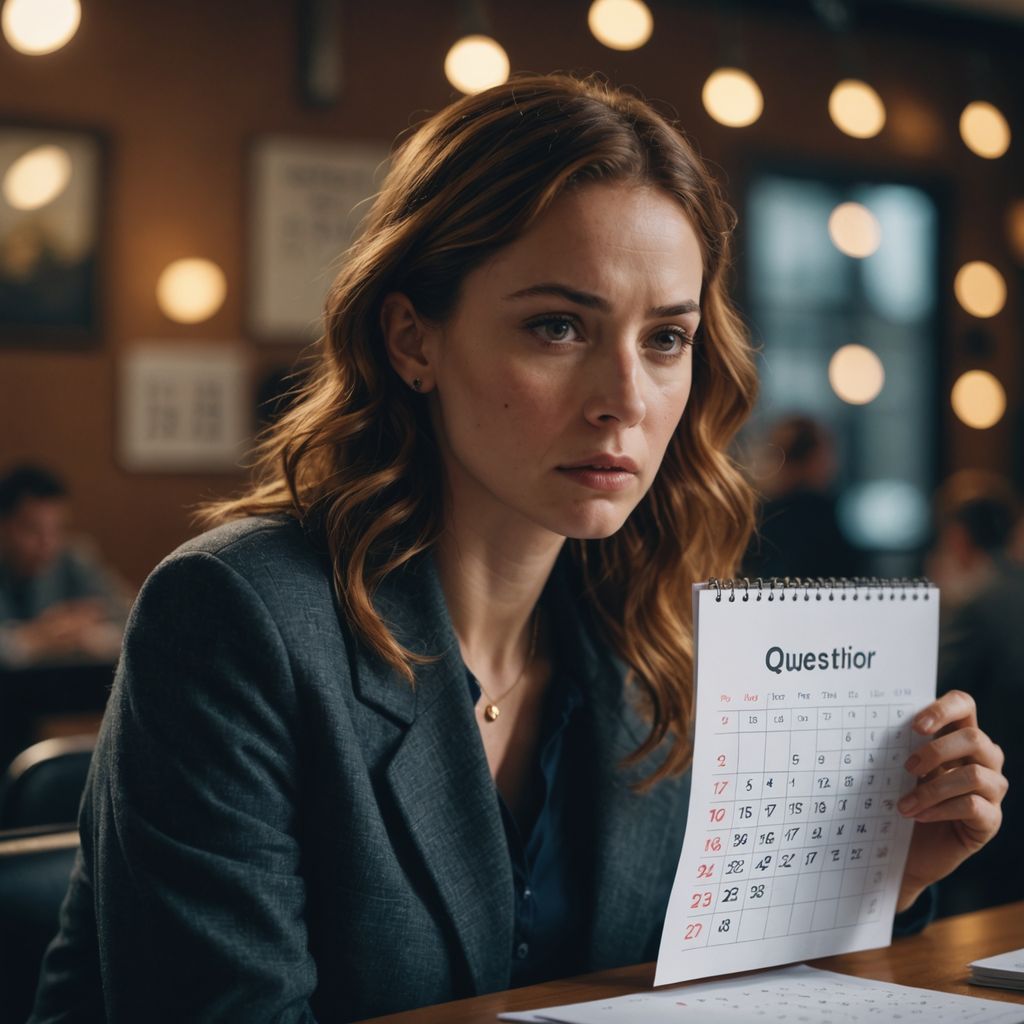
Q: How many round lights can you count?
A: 12